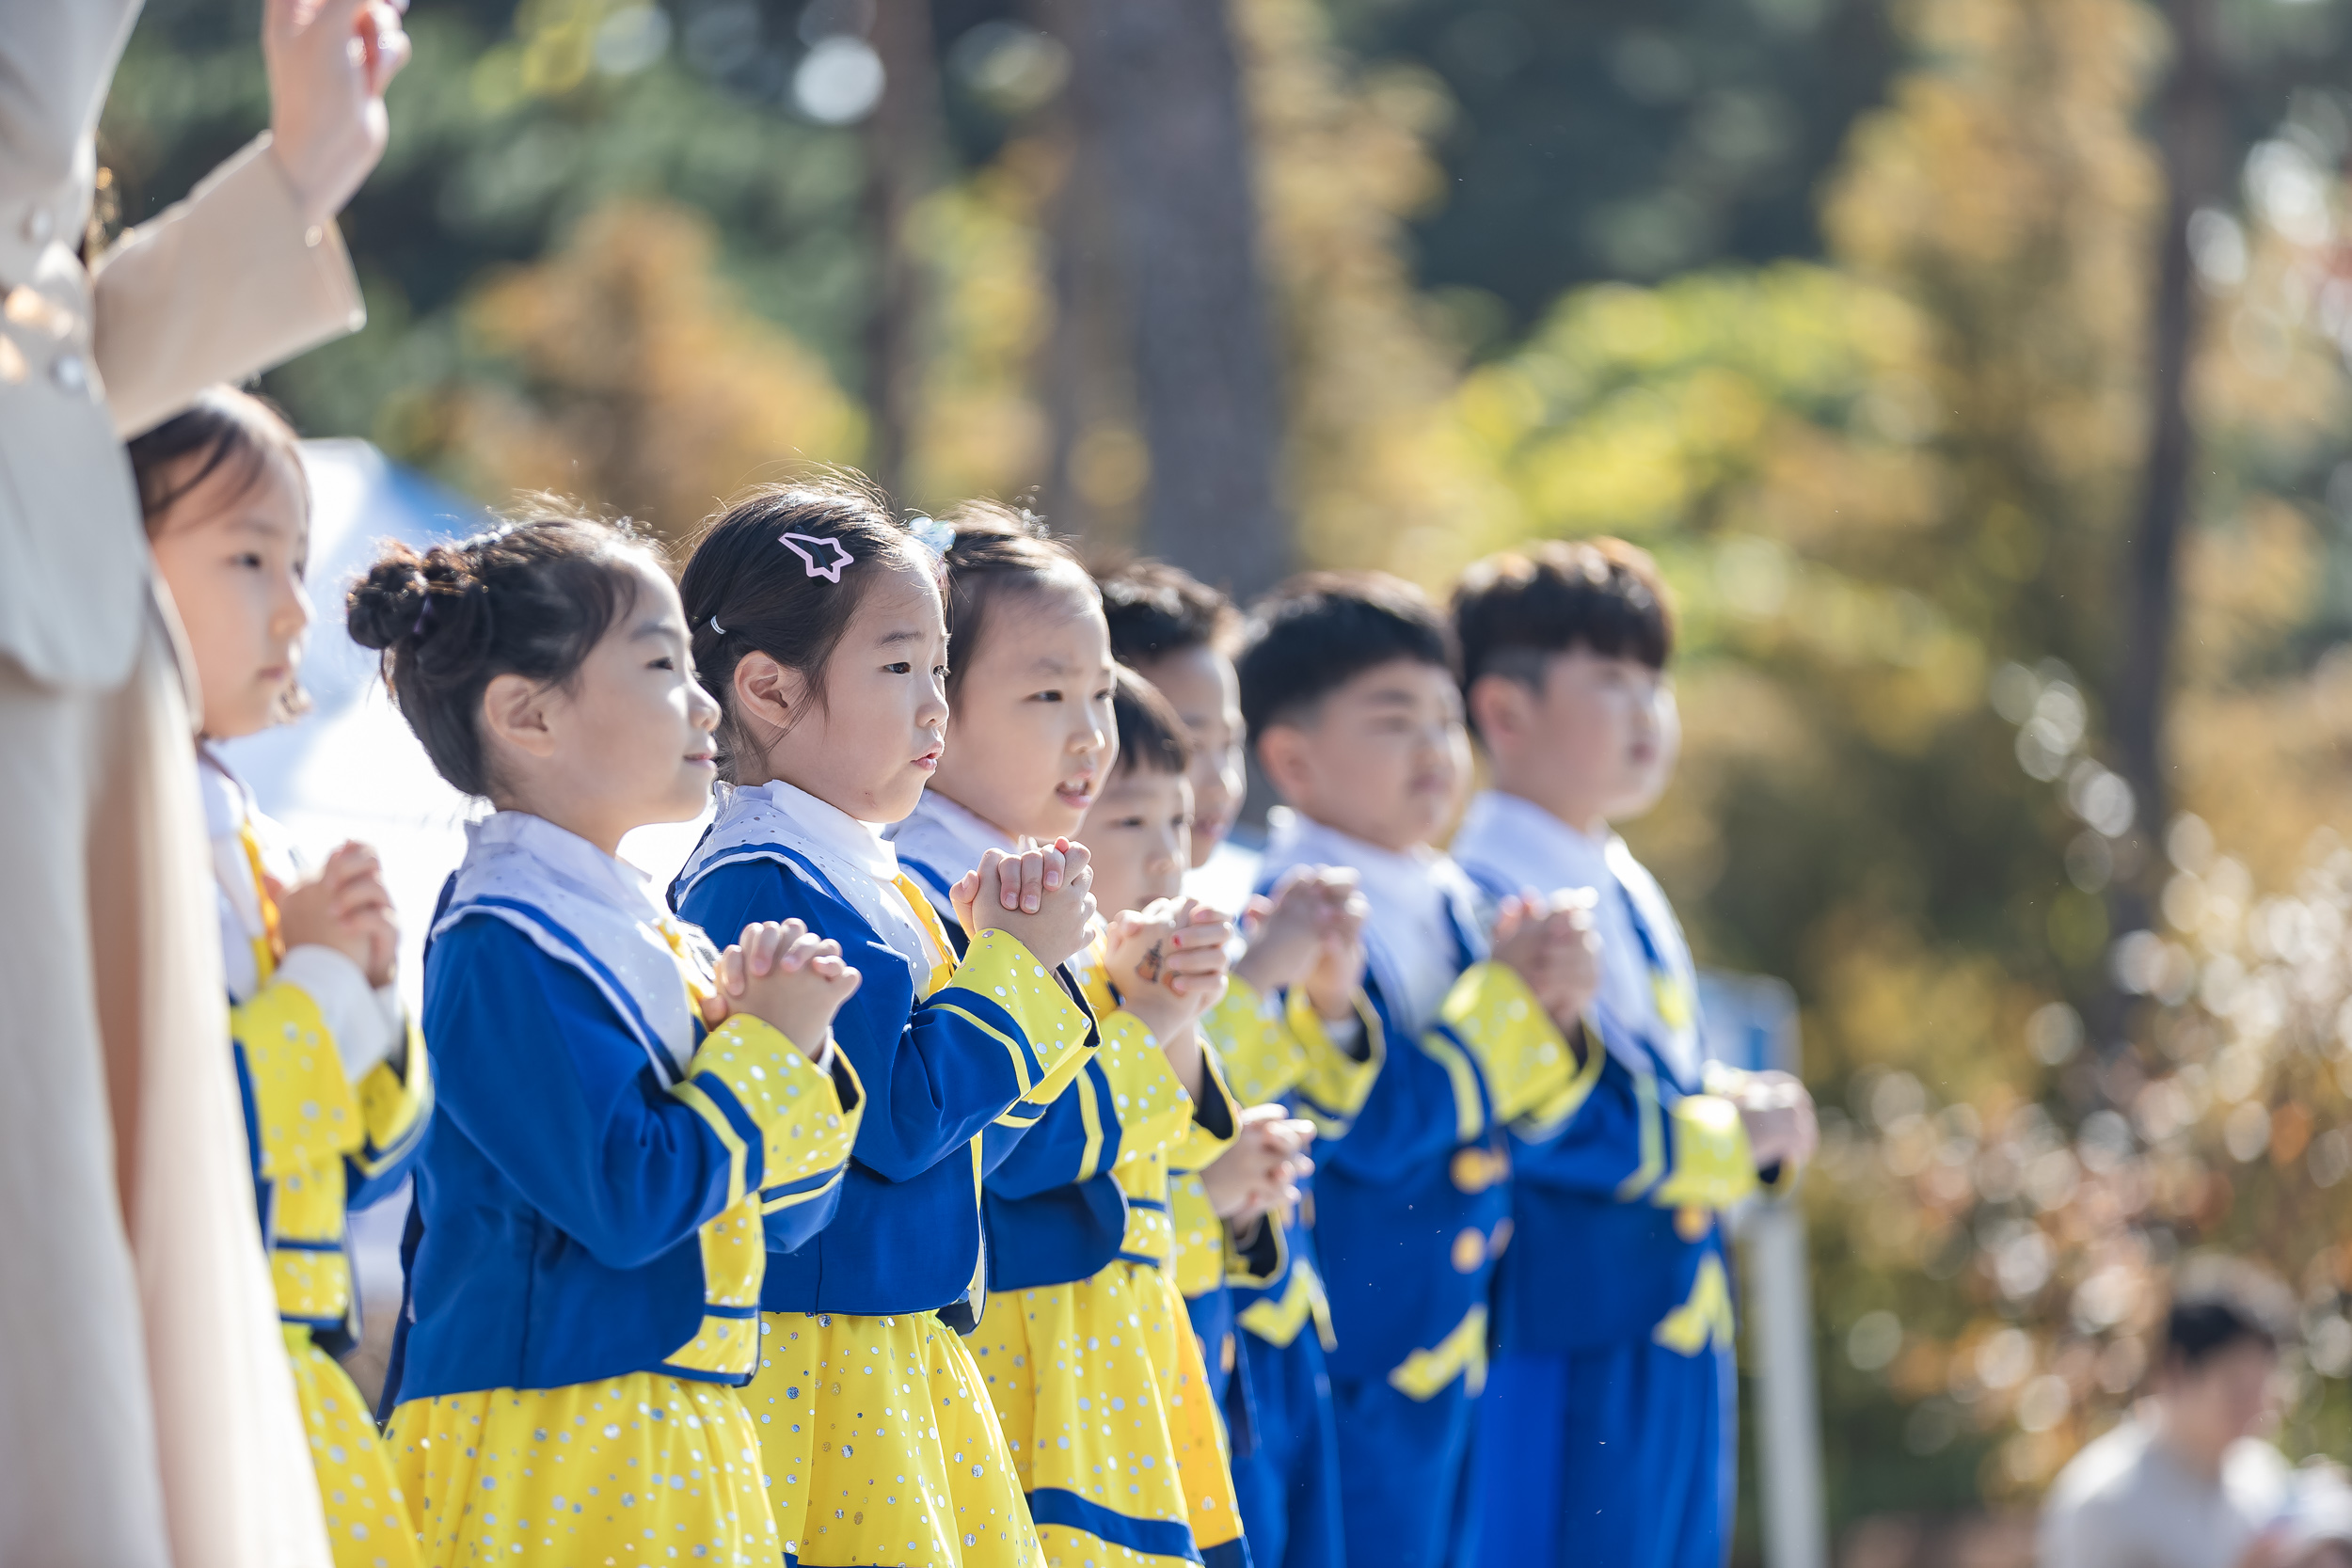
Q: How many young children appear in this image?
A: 8